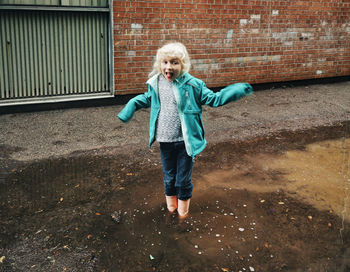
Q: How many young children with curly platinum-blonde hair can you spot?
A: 1